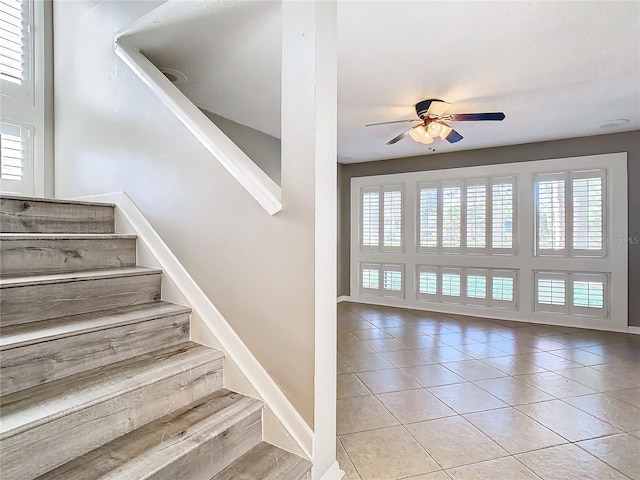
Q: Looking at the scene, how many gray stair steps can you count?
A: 7